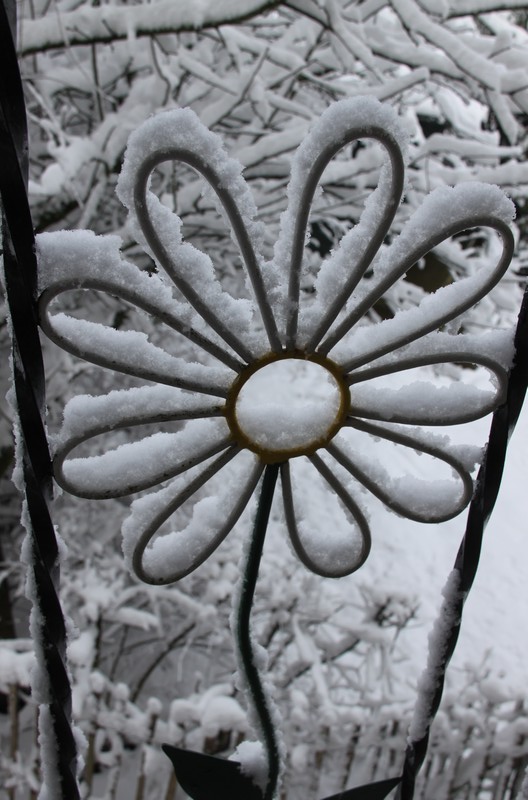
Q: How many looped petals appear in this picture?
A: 9